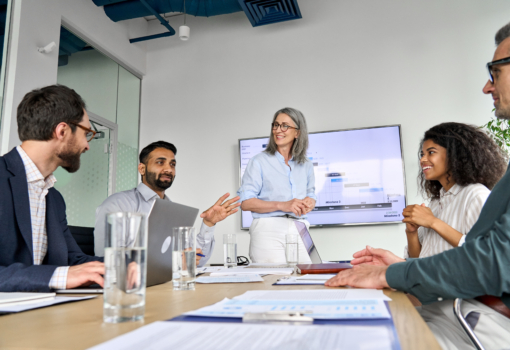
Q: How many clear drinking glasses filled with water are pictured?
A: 4